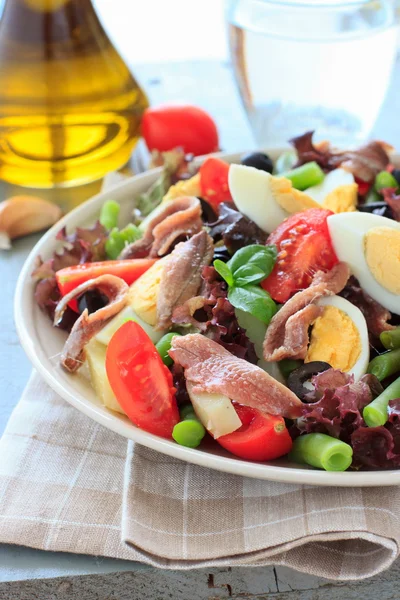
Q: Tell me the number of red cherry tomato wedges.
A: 5